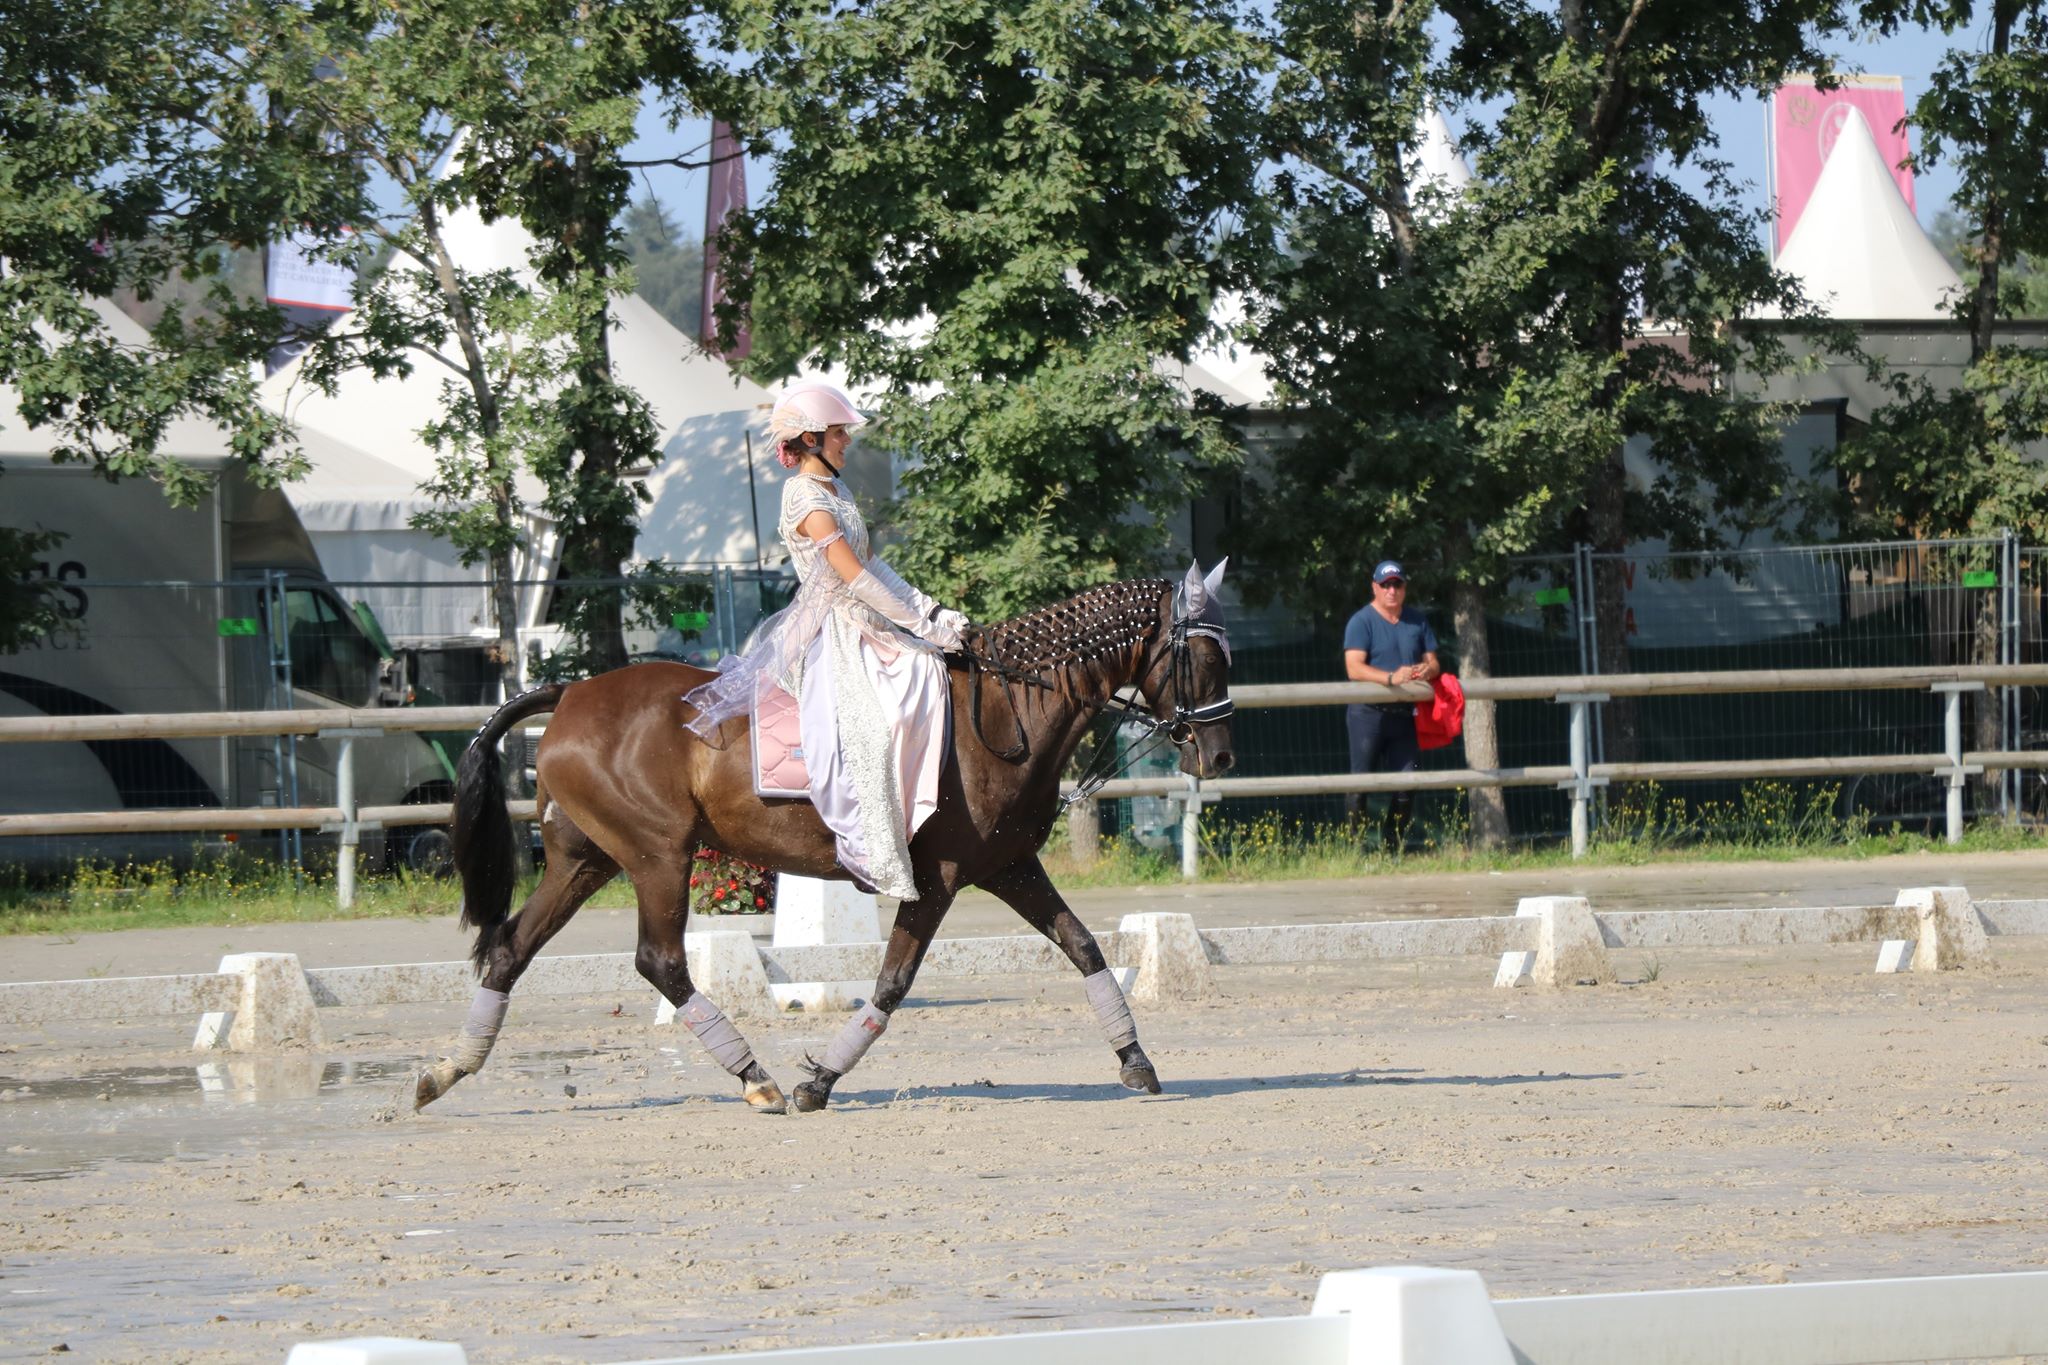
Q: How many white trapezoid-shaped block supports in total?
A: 7